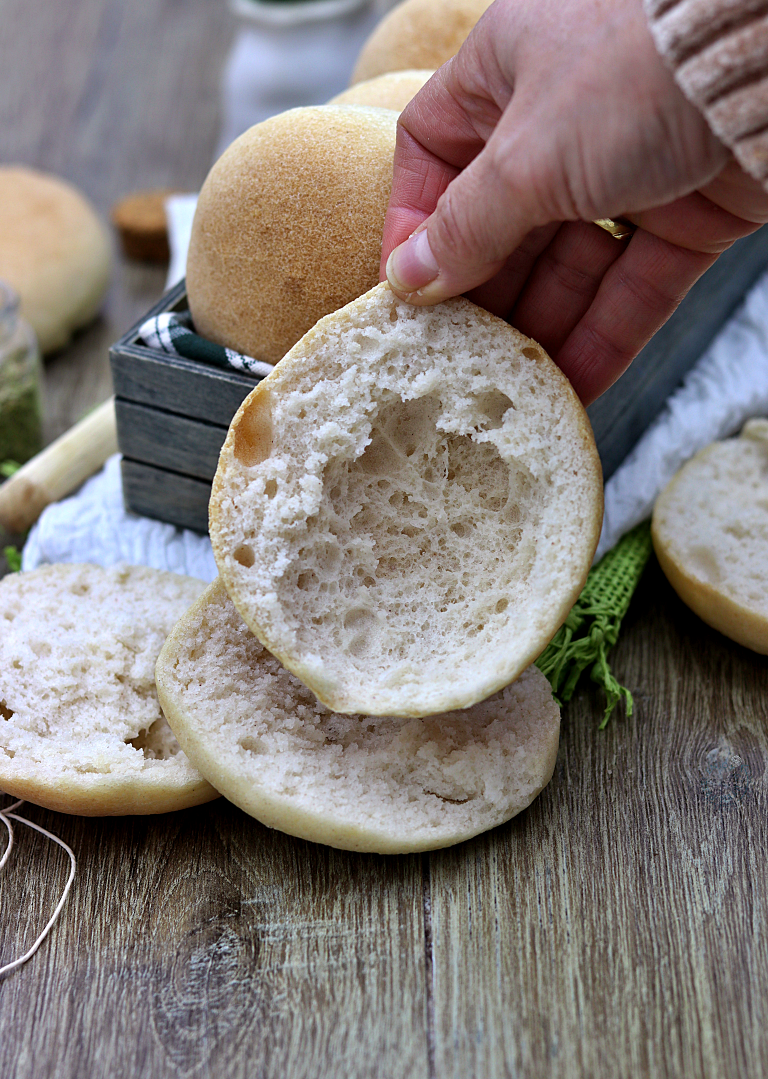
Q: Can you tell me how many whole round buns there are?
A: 4